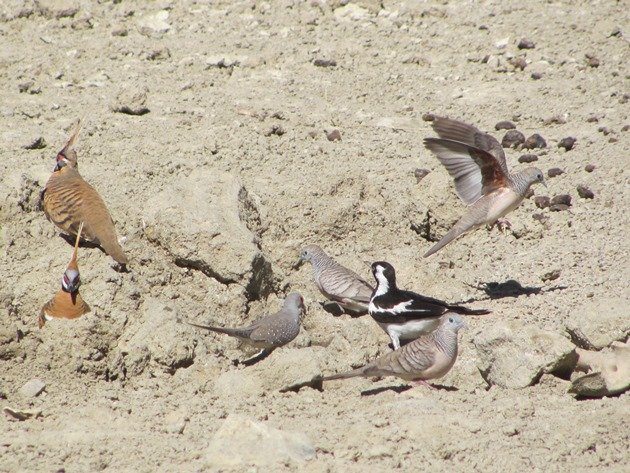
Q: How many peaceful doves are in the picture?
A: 3